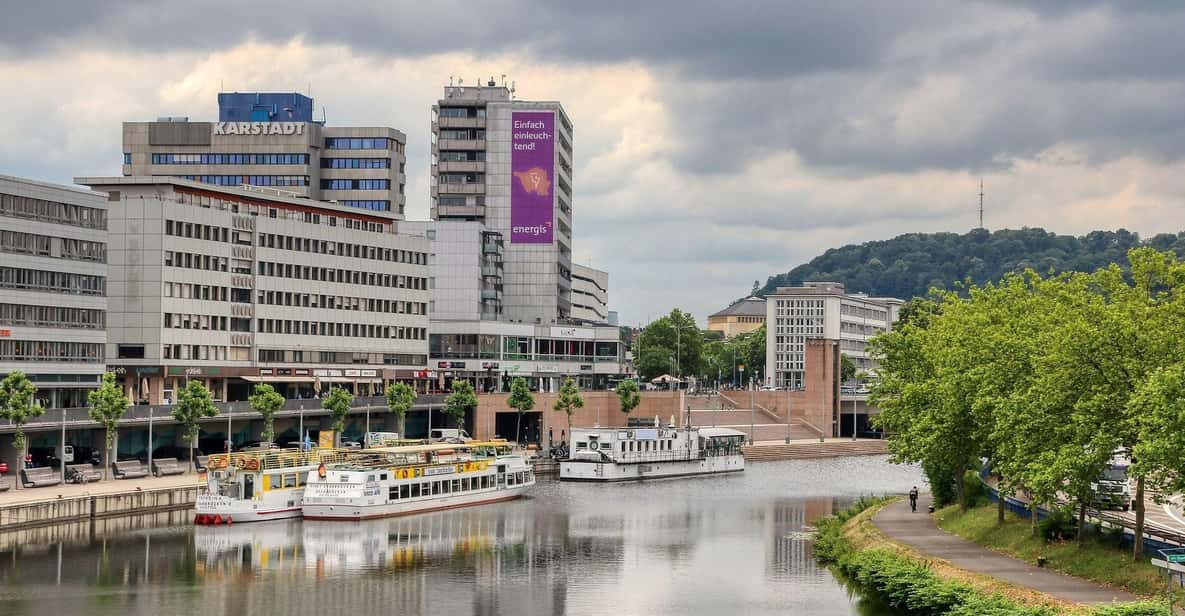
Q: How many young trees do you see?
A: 10